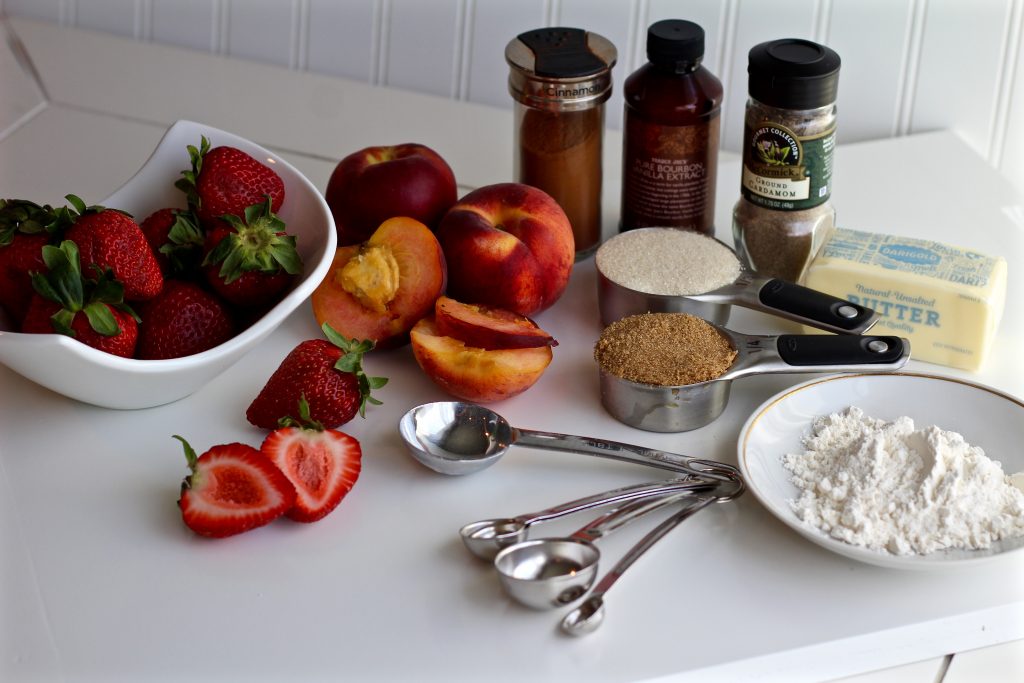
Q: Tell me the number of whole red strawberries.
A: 8